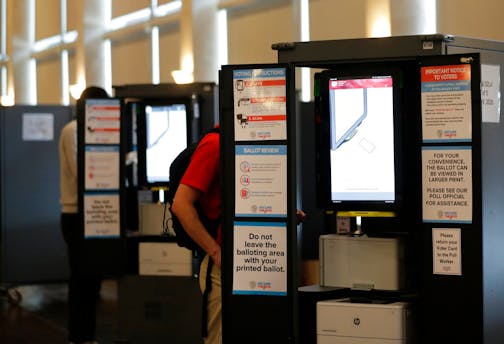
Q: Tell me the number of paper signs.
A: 11